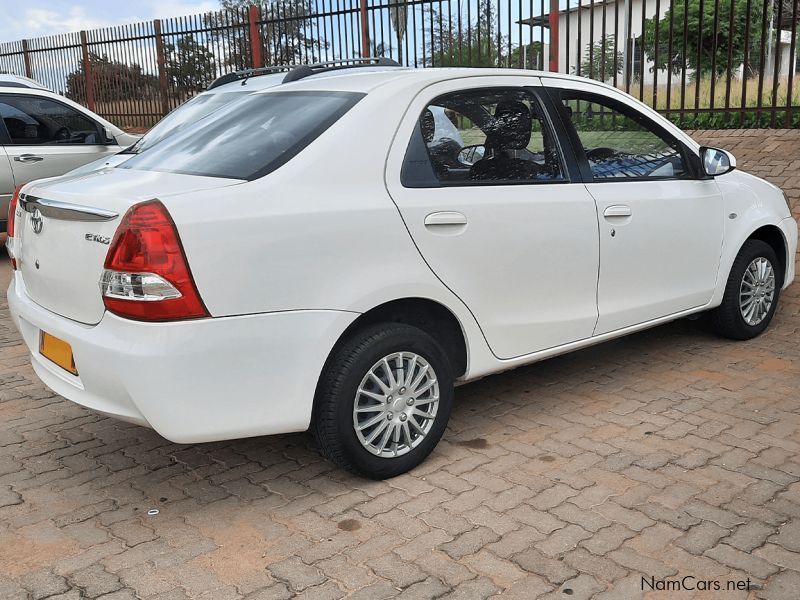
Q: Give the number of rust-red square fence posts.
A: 6